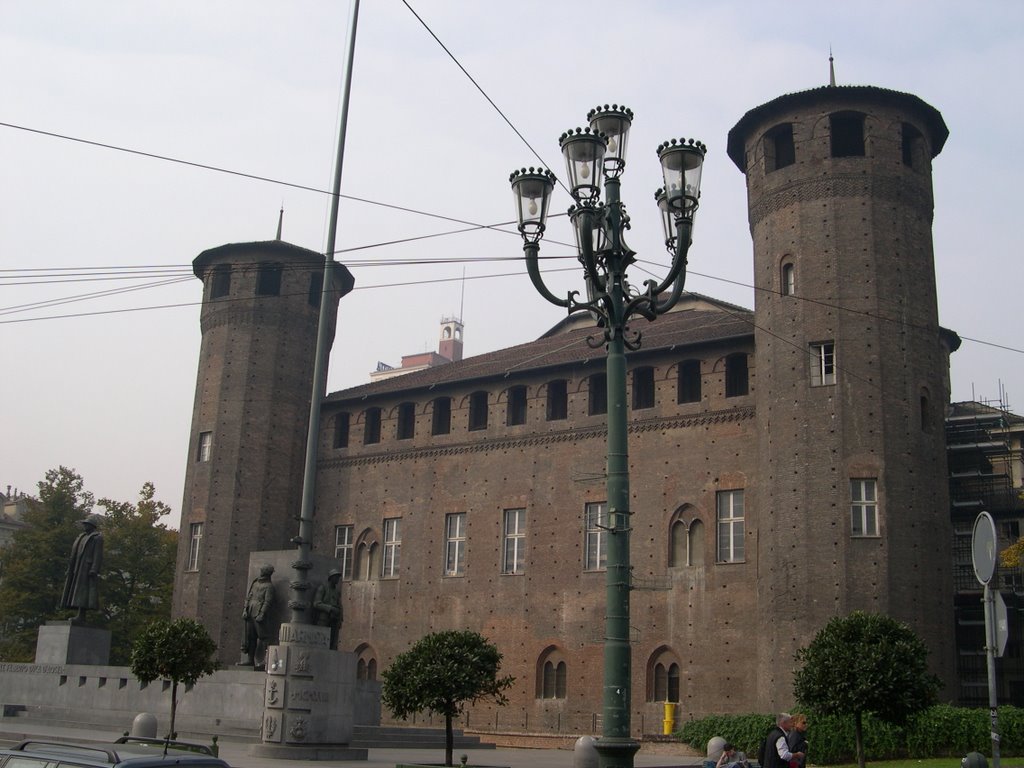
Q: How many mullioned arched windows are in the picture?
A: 5